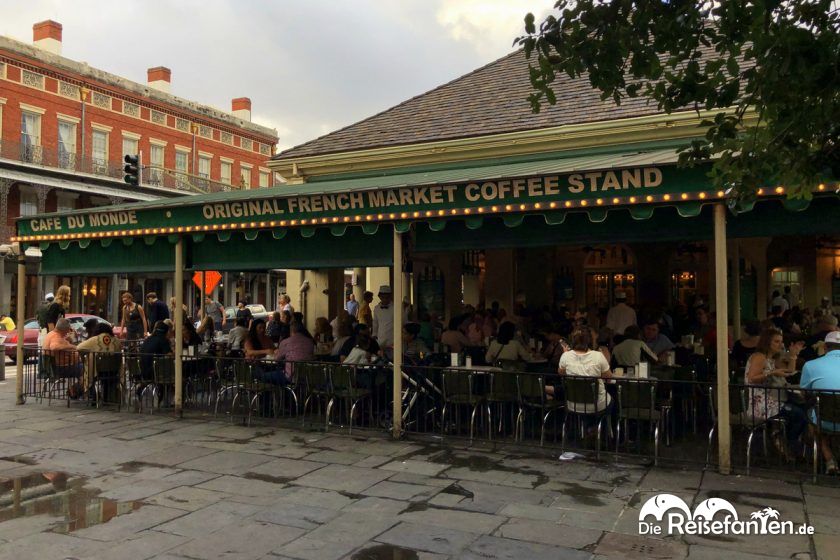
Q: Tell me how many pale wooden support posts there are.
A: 4